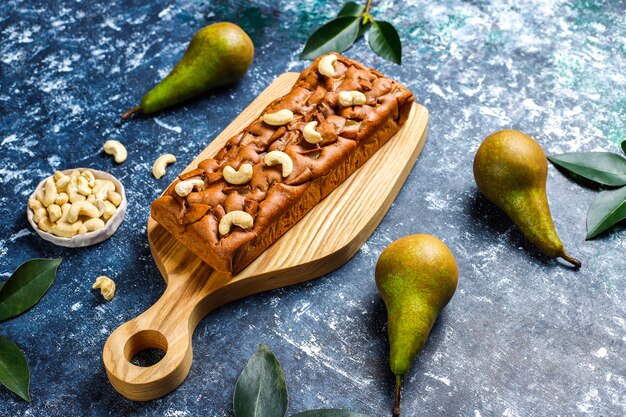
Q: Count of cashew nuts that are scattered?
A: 3